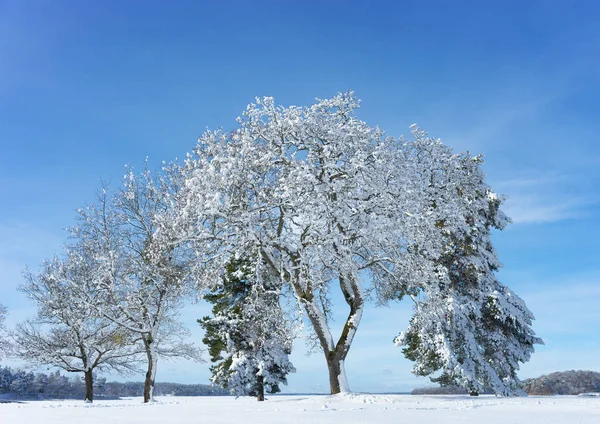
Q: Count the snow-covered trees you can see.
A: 5